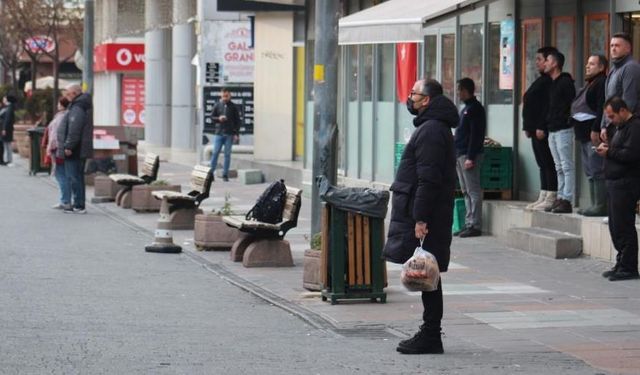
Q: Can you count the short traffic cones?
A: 1